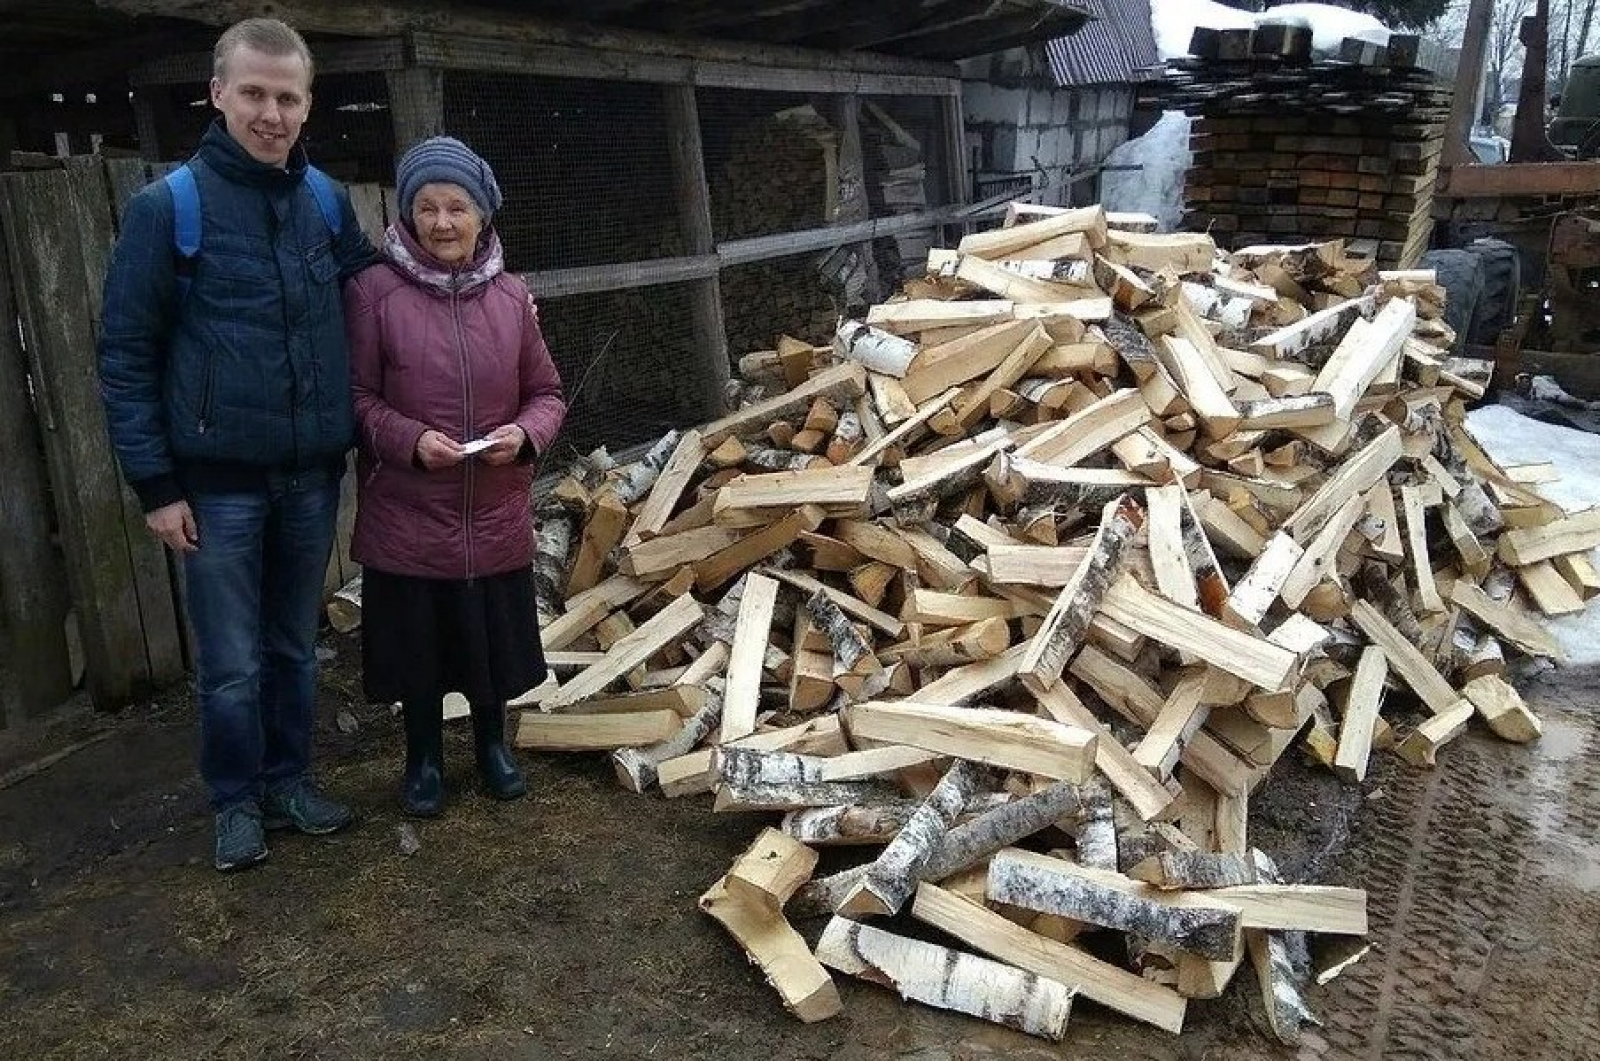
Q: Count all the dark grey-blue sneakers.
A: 2